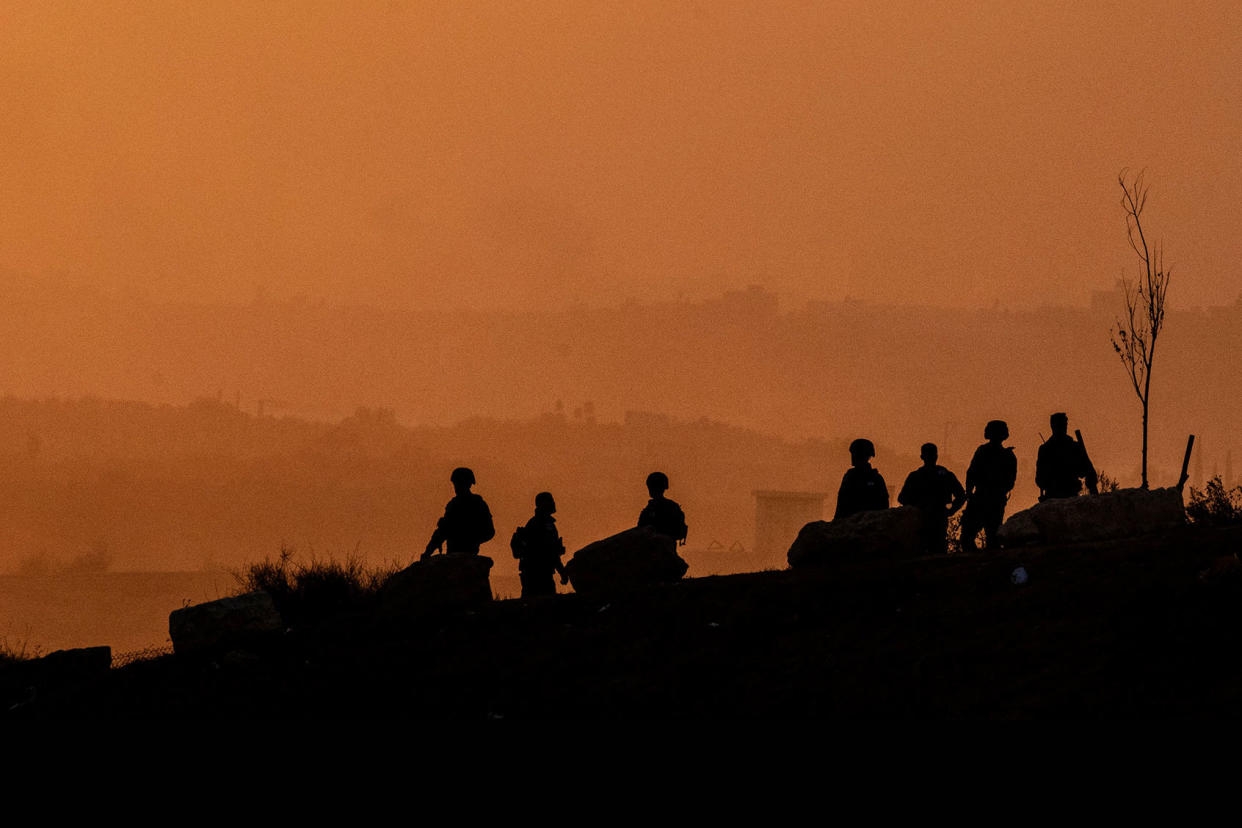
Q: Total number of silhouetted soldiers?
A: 7